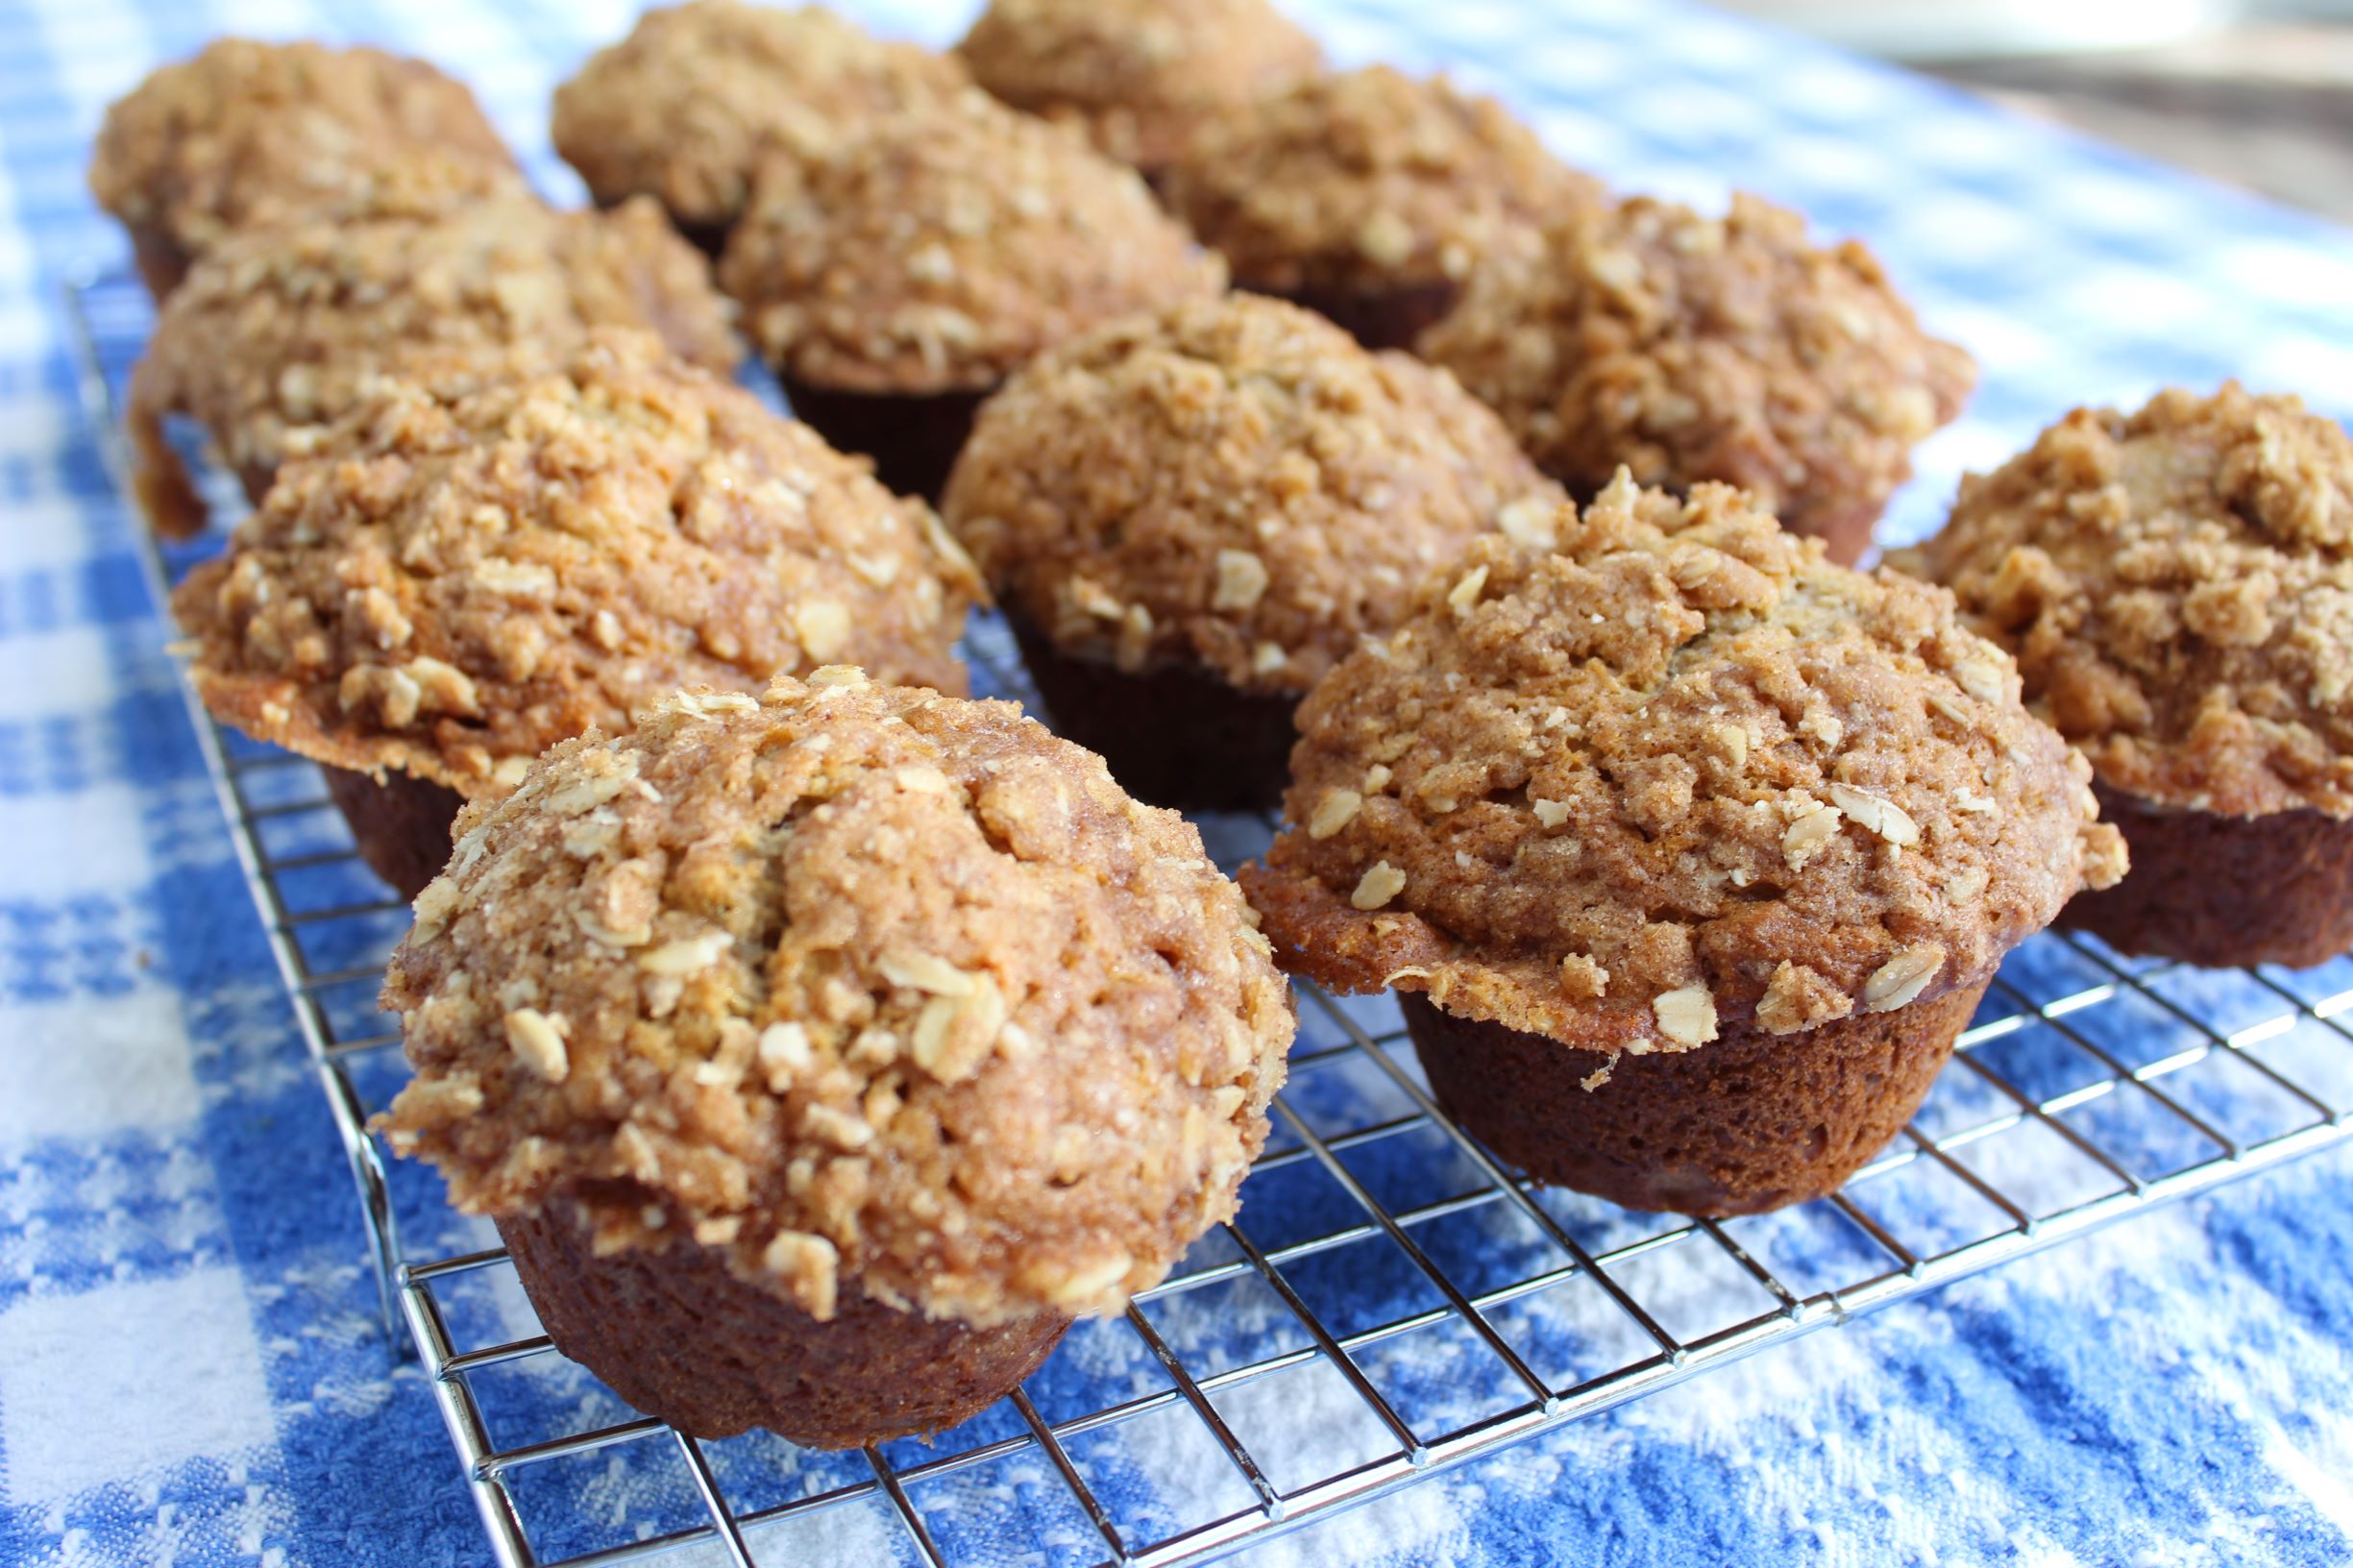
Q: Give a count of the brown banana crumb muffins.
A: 12